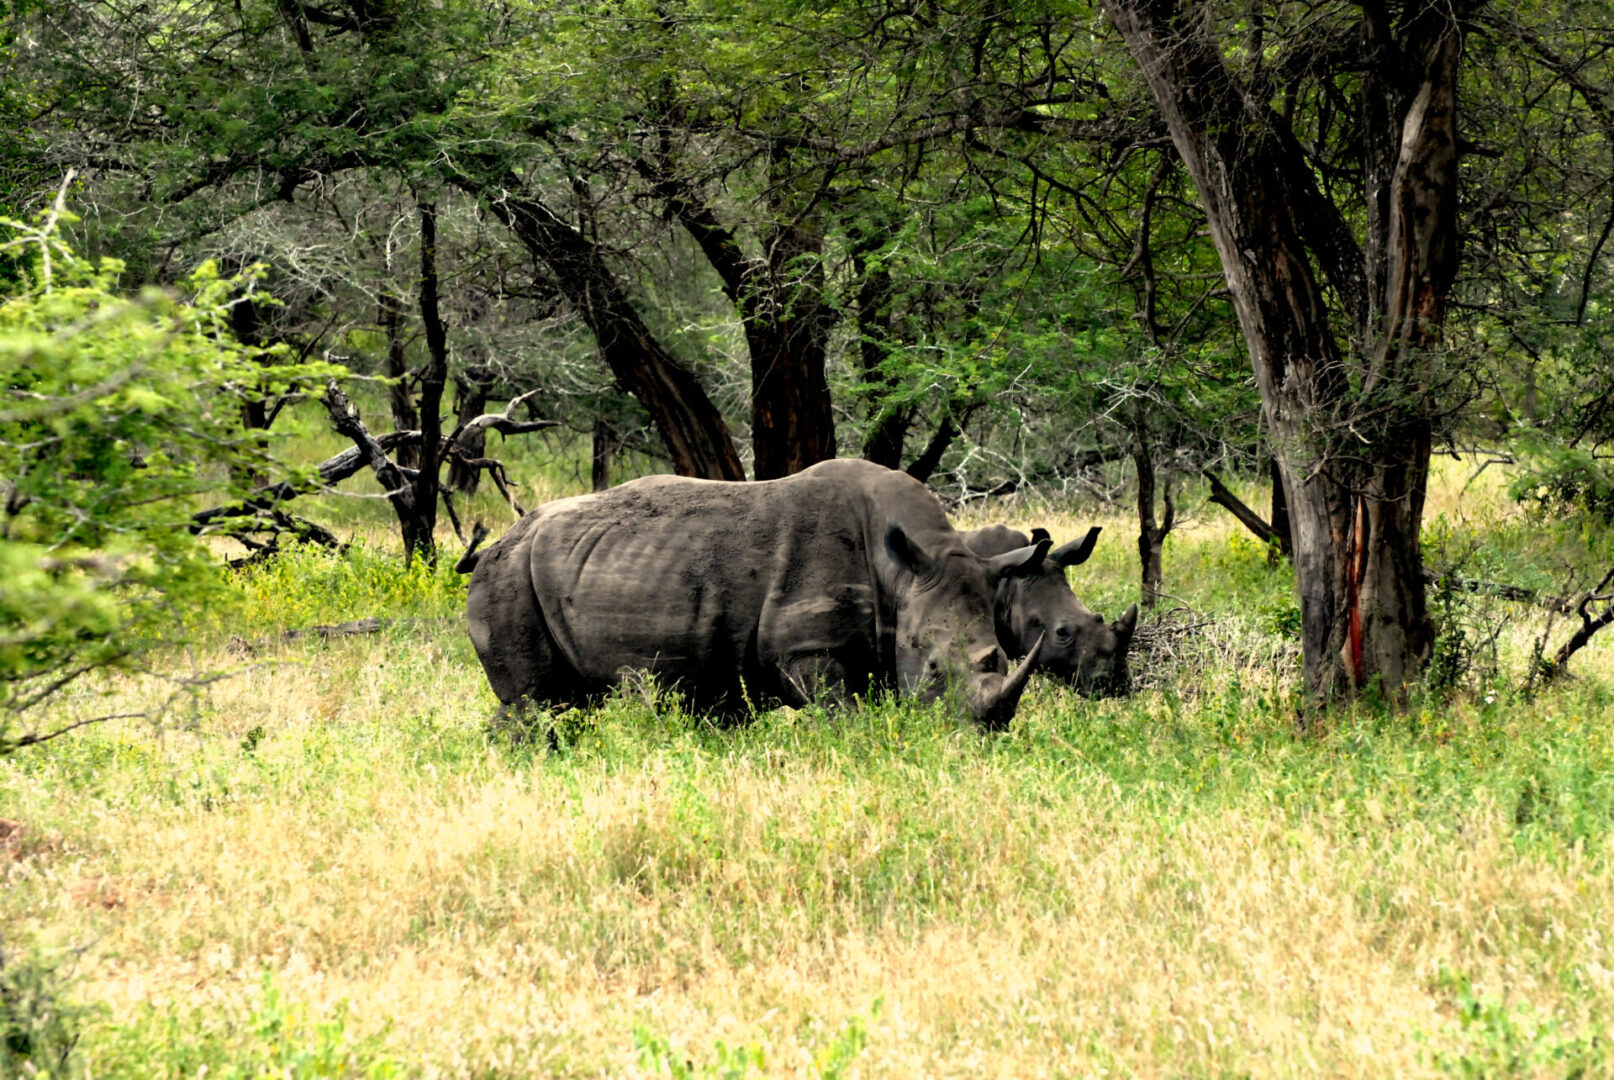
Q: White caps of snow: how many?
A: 0